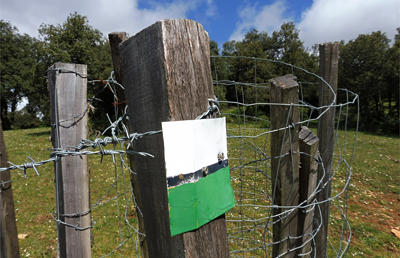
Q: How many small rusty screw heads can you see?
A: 3